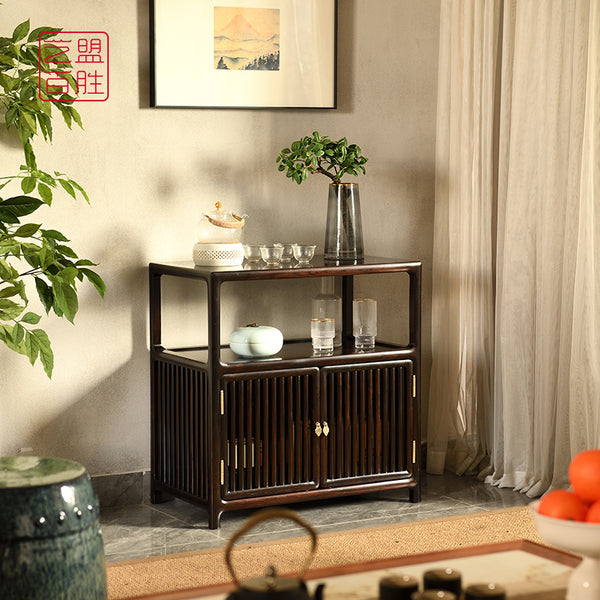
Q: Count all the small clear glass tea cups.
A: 4